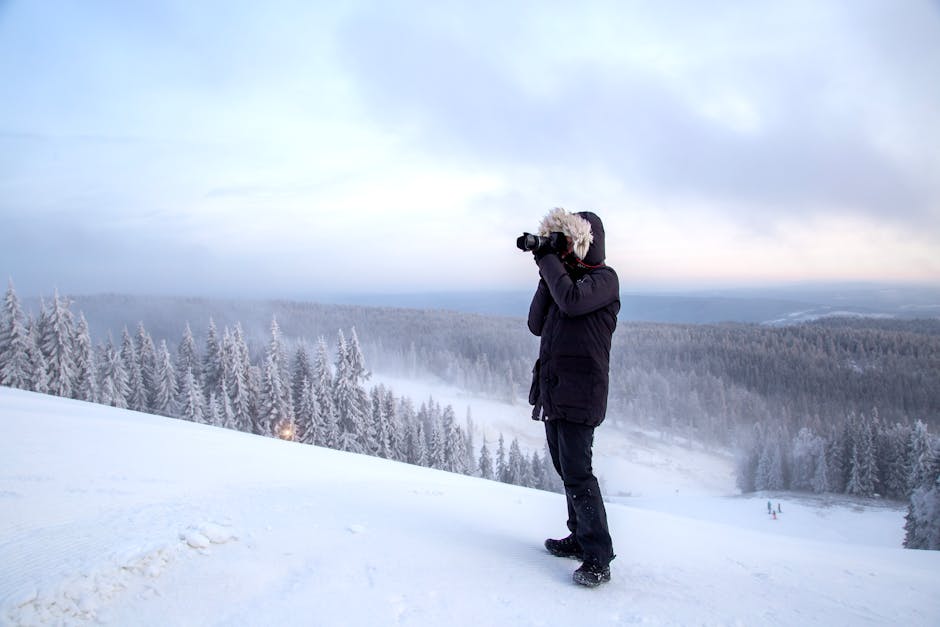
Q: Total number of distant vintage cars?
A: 0